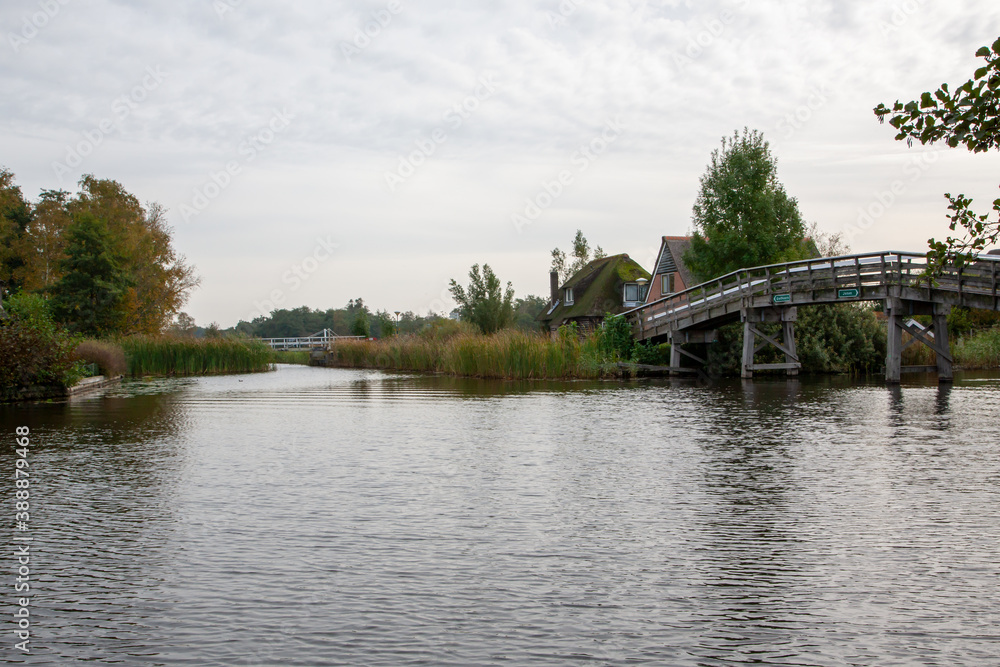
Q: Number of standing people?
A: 0